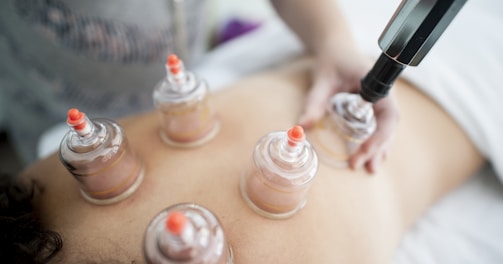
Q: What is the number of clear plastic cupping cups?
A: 5